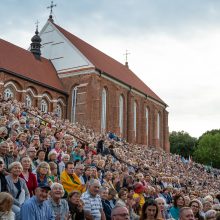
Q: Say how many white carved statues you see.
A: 0